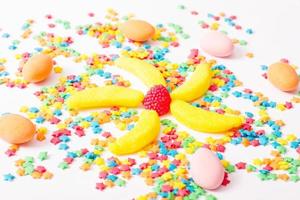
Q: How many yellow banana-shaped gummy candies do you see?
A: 5